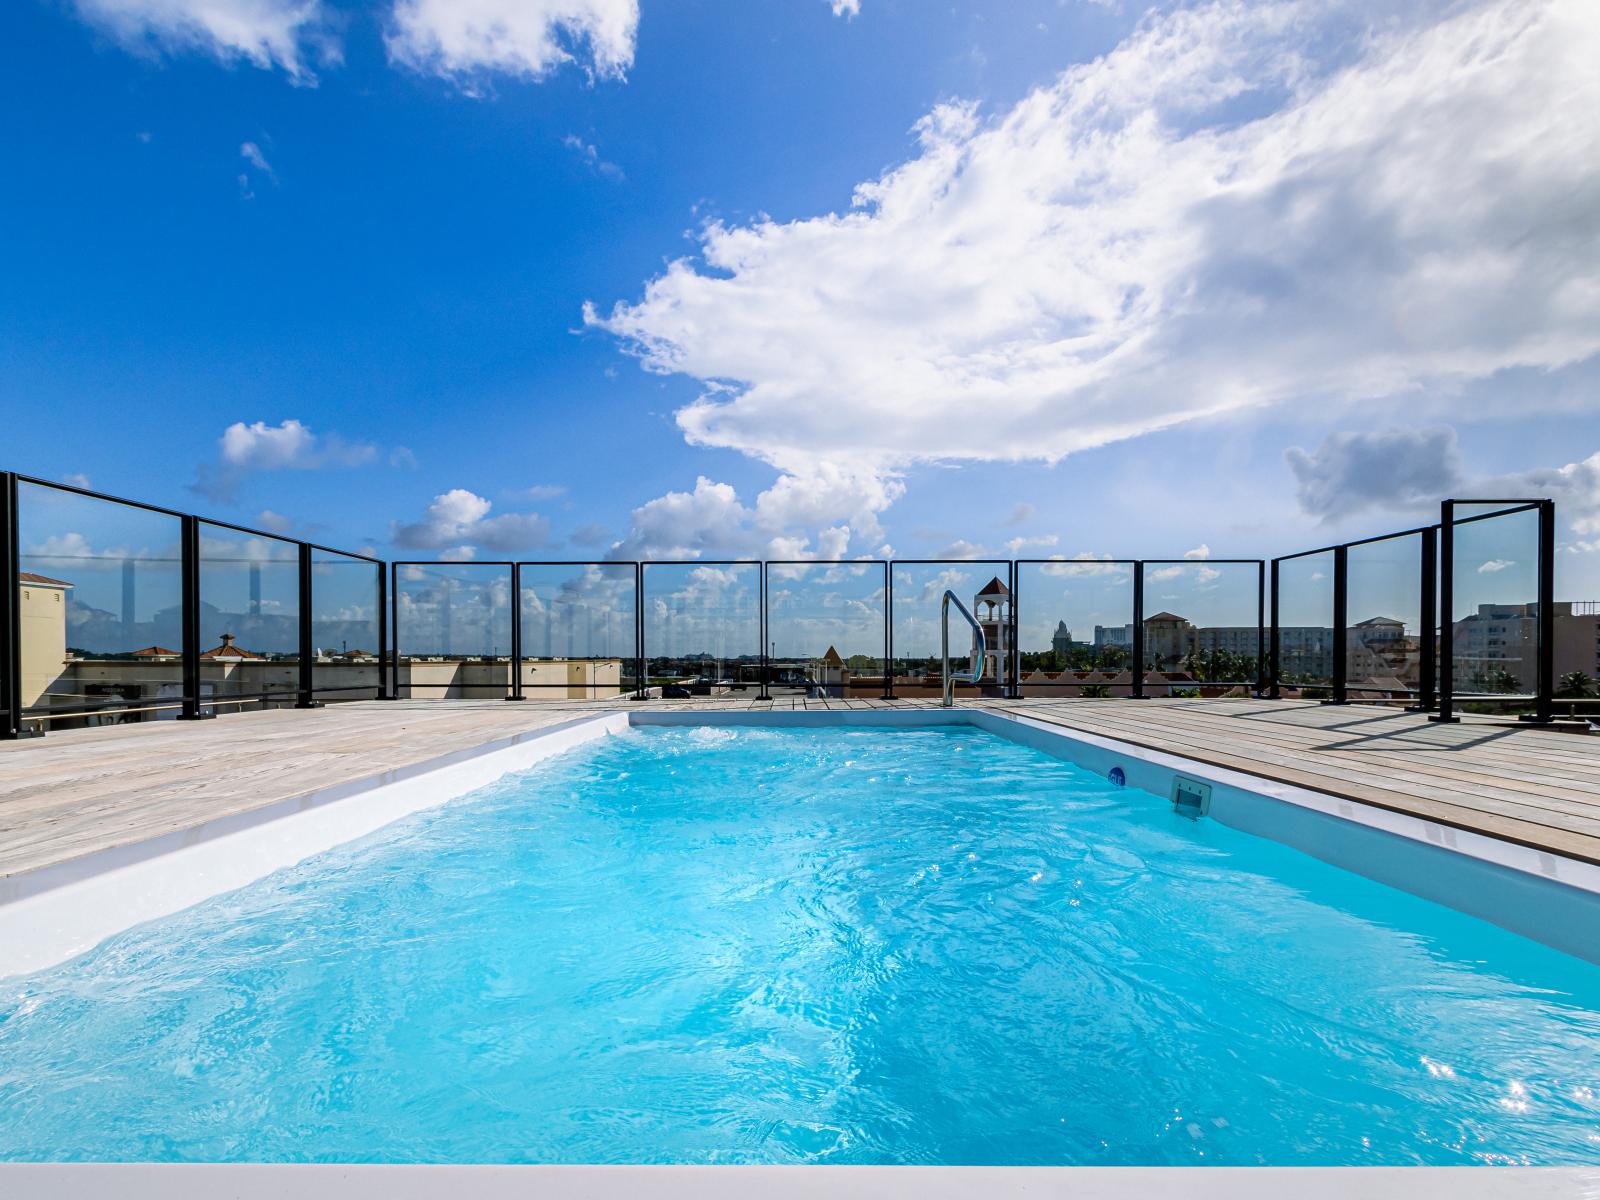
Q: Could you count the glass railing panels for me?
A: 14